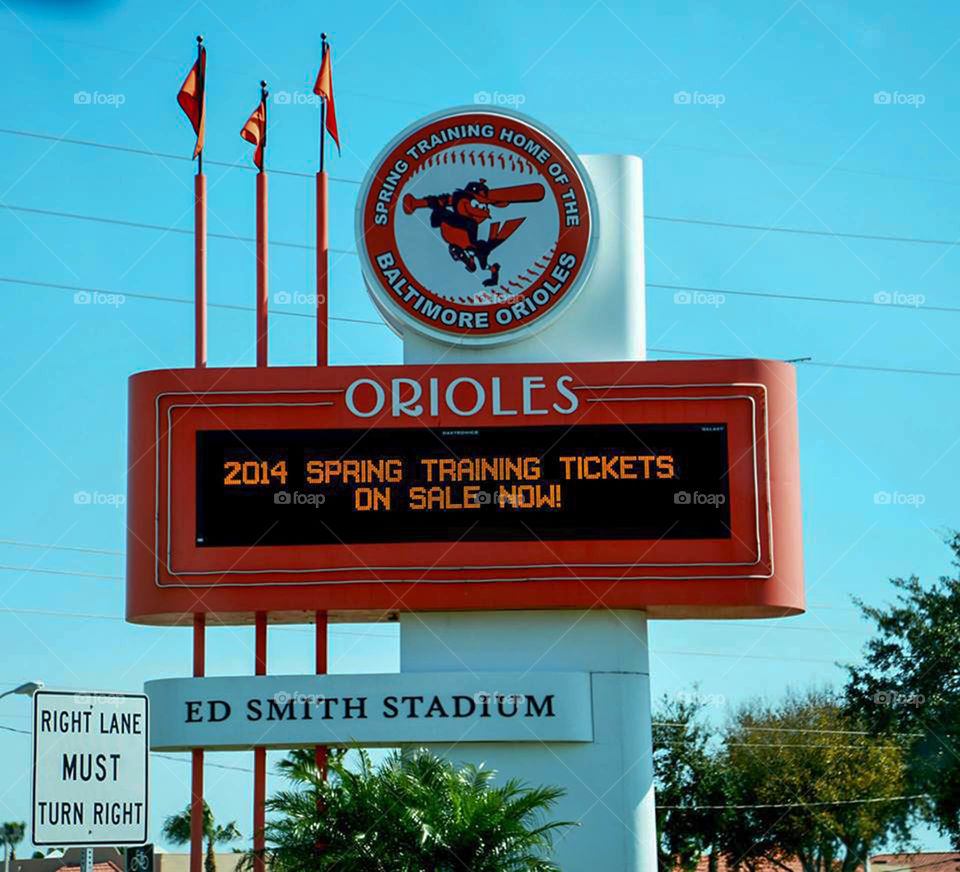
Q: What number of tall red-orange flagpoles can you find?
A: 3